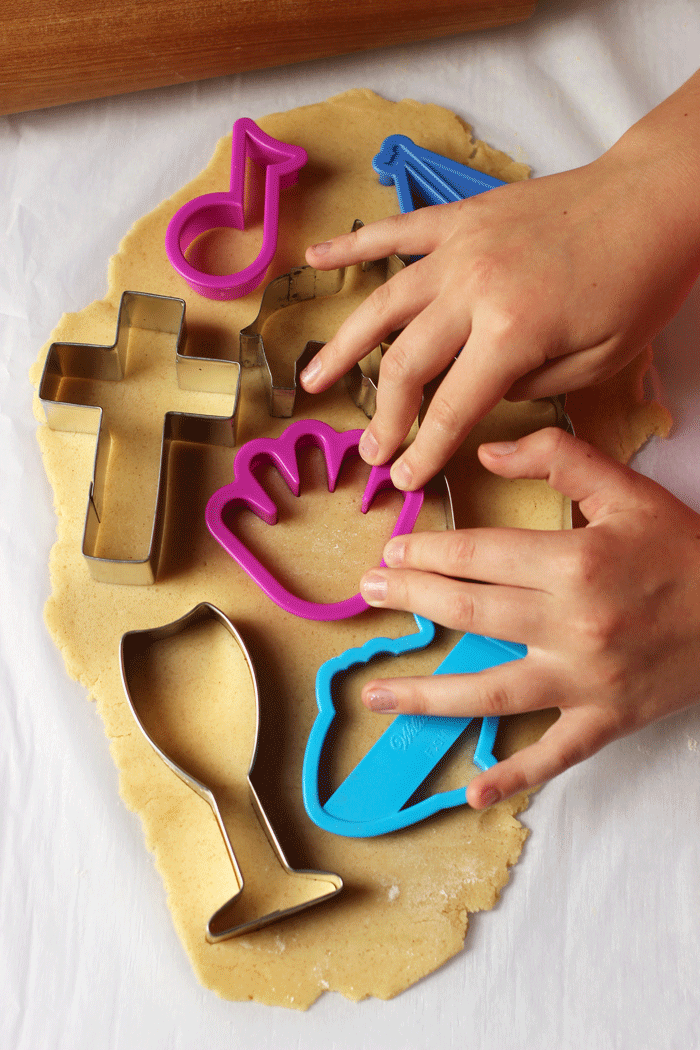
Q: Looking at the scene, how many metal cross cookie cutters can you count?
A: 1